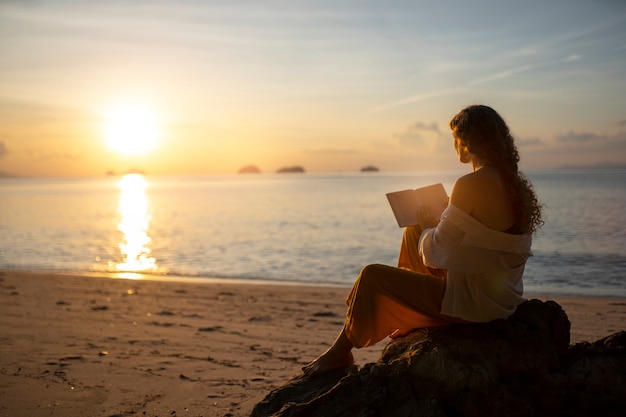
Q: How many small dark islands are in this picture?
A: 3